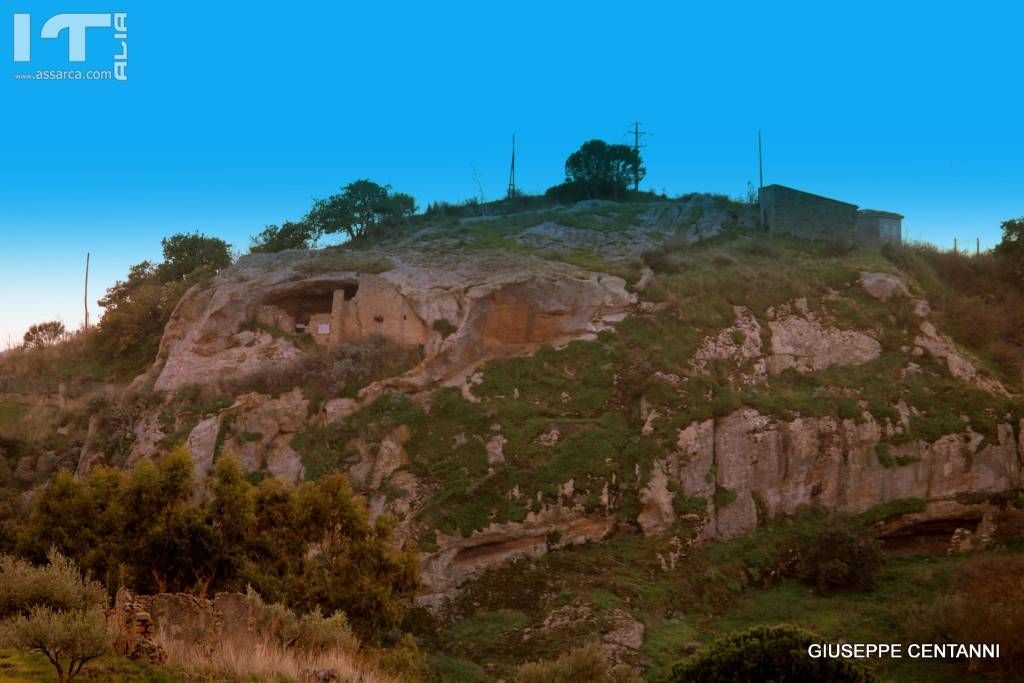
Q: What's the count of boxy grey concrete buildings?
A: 2